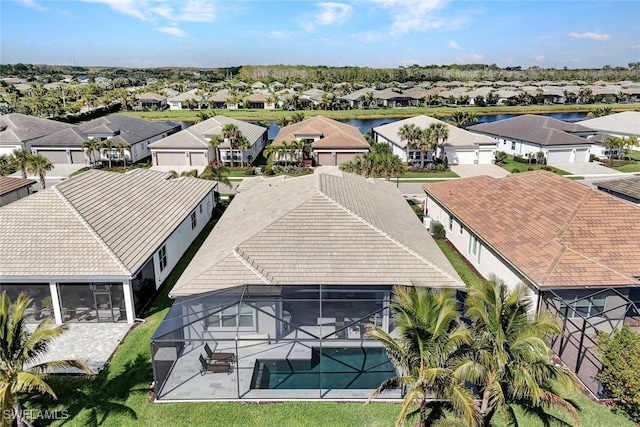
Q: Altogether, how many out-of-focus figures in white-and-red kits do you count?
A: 0